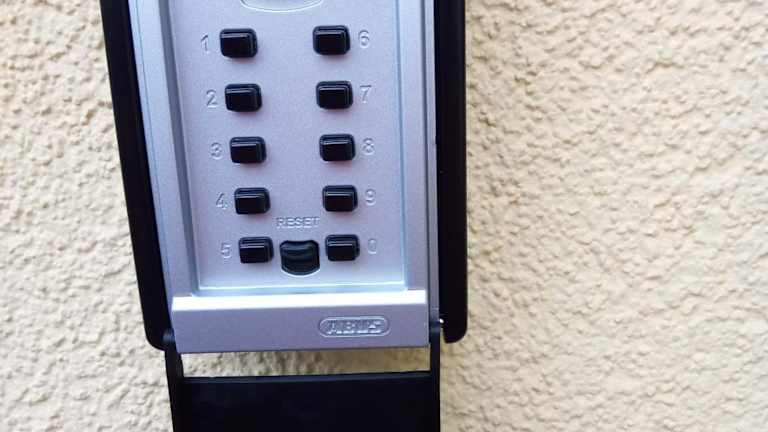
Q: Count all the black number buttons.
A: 10